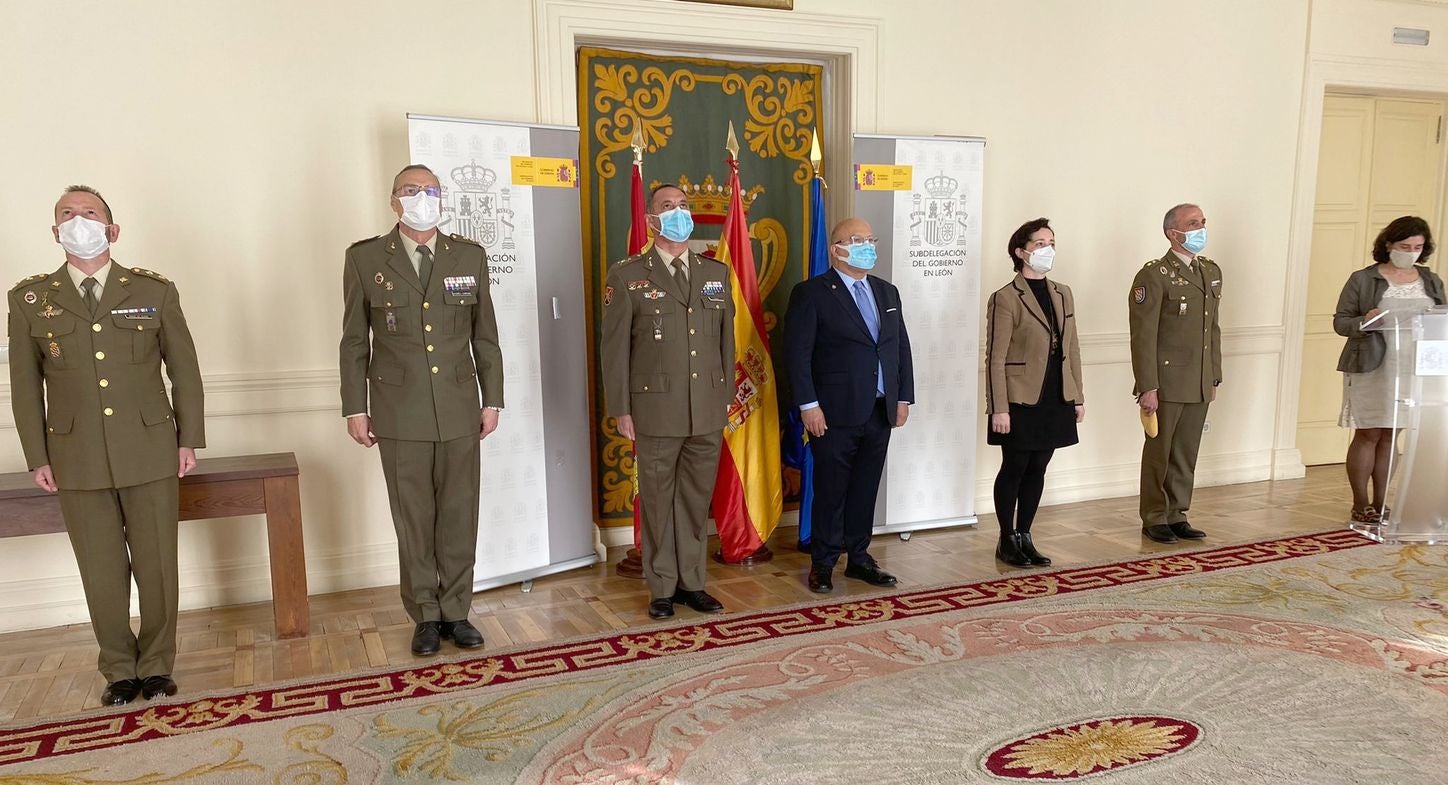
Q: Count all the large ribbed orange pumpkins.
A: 0